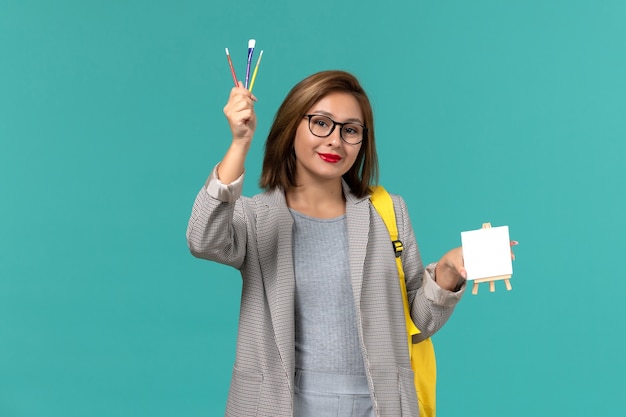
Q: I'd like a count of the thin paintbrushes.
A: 2